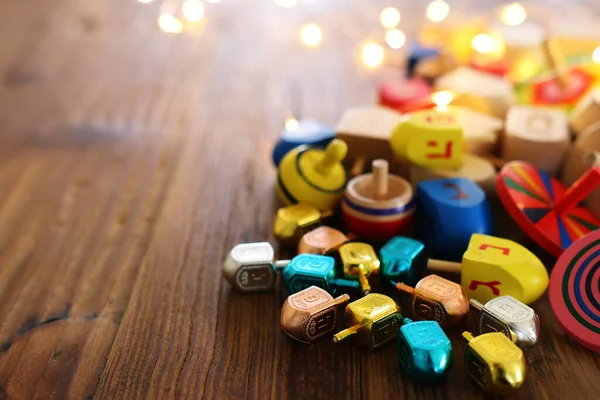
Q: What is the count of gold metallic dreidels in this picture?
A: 4